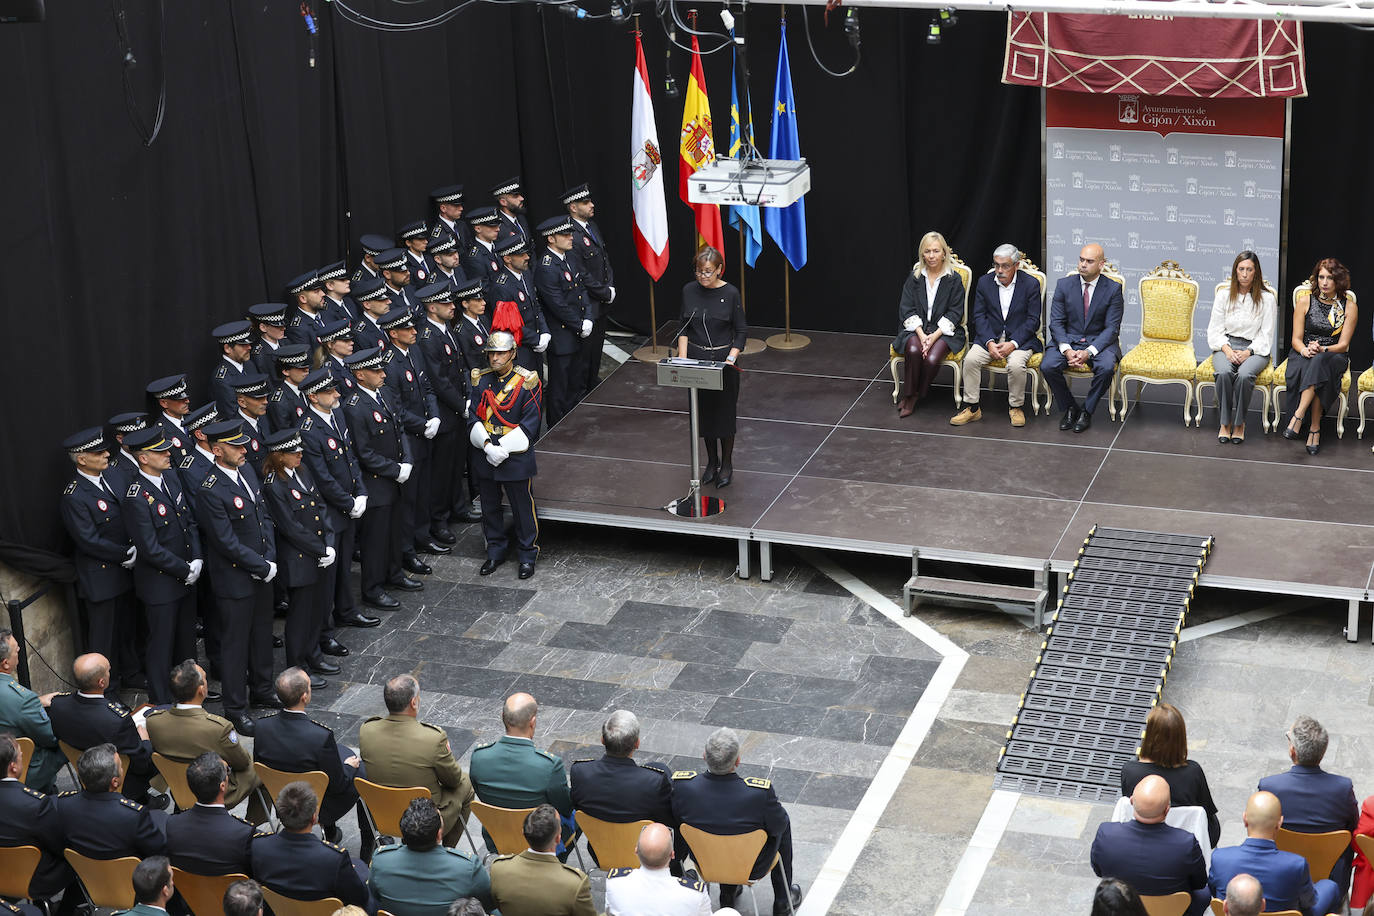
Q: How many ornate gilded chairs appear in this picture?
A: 7